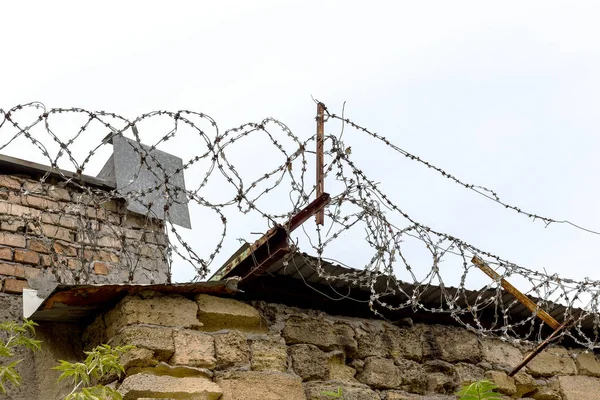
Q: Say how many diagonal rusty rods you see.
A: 3